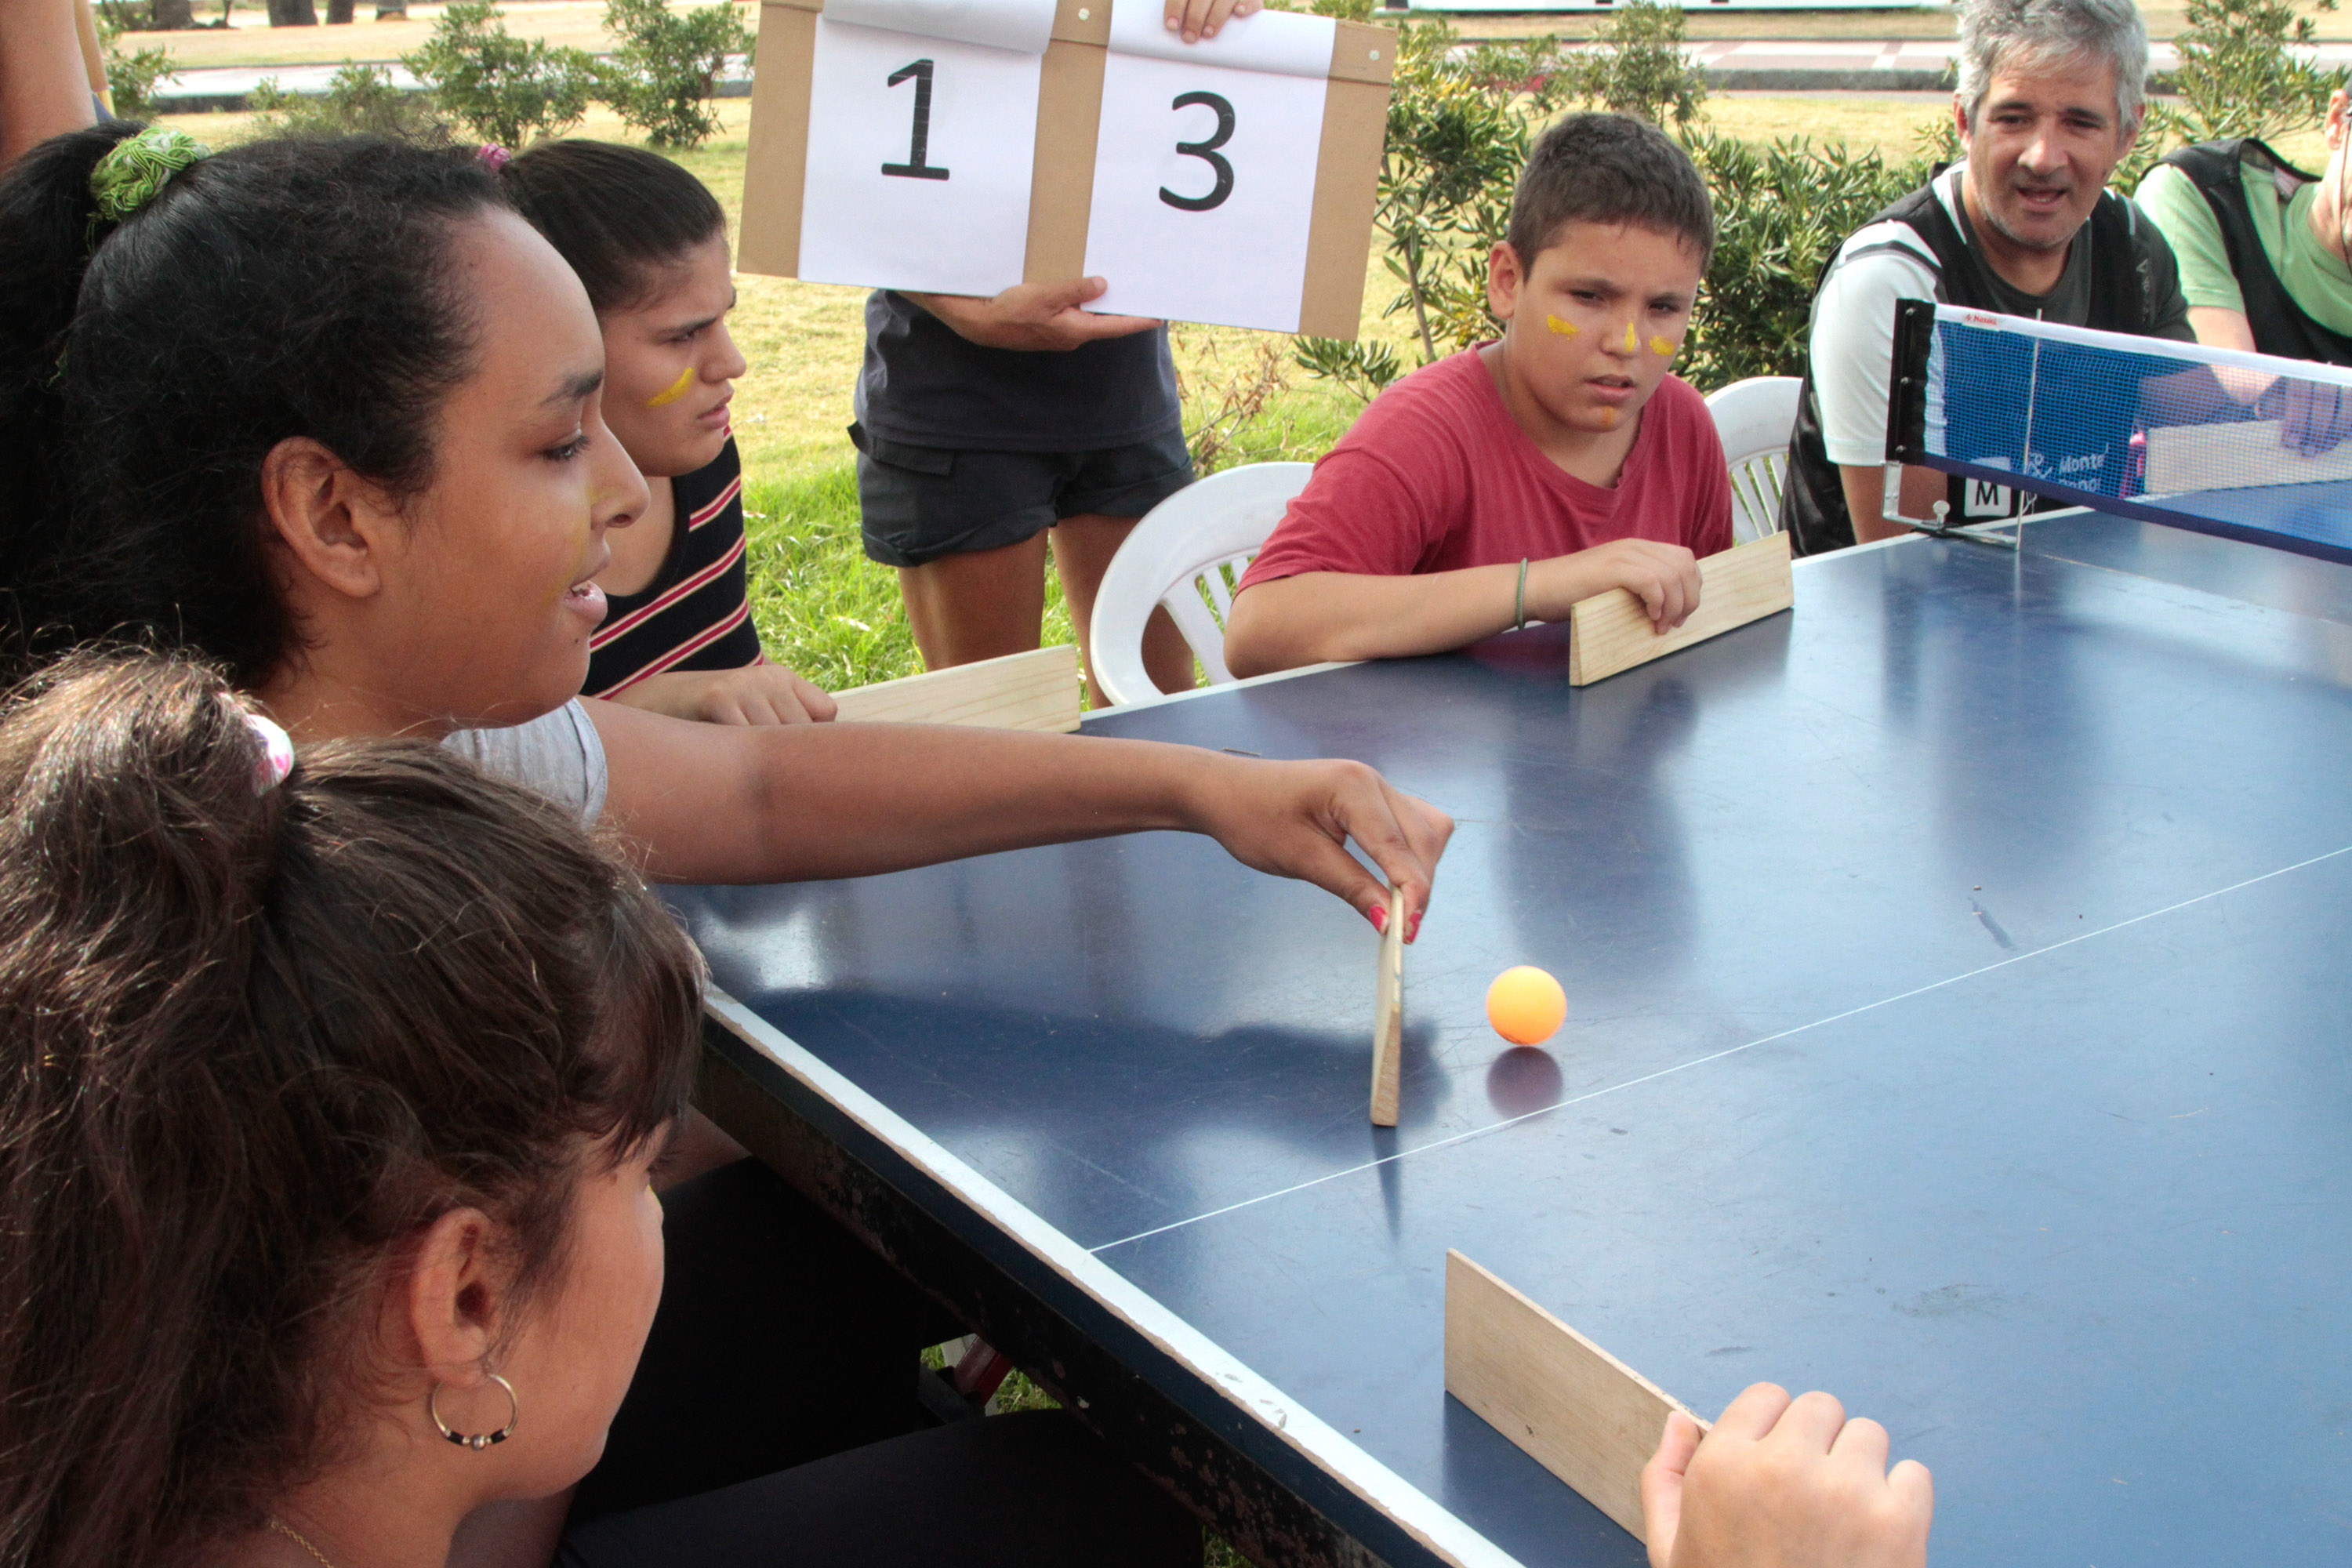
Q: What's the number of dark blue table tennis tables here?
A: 1